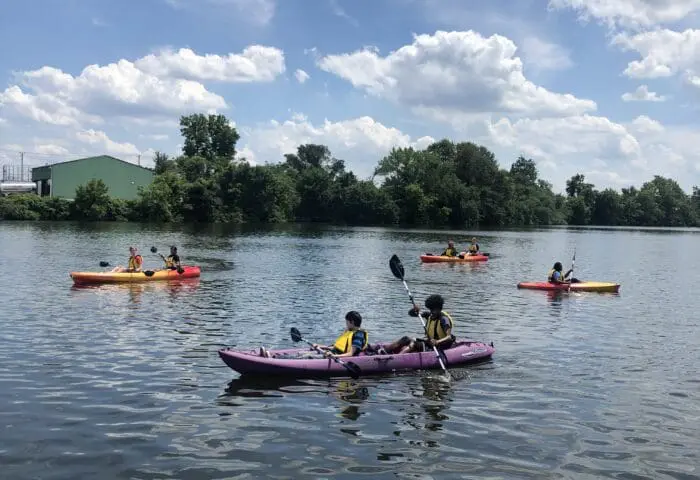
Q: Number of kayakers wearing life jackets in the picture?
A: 7